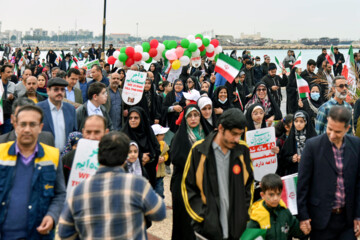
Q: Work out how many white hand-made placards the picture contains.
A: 3